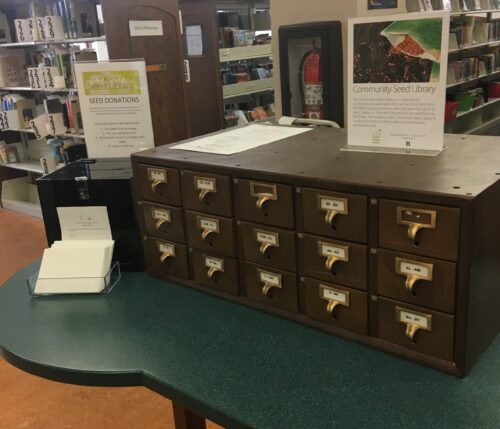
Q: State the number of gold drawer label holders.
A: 15